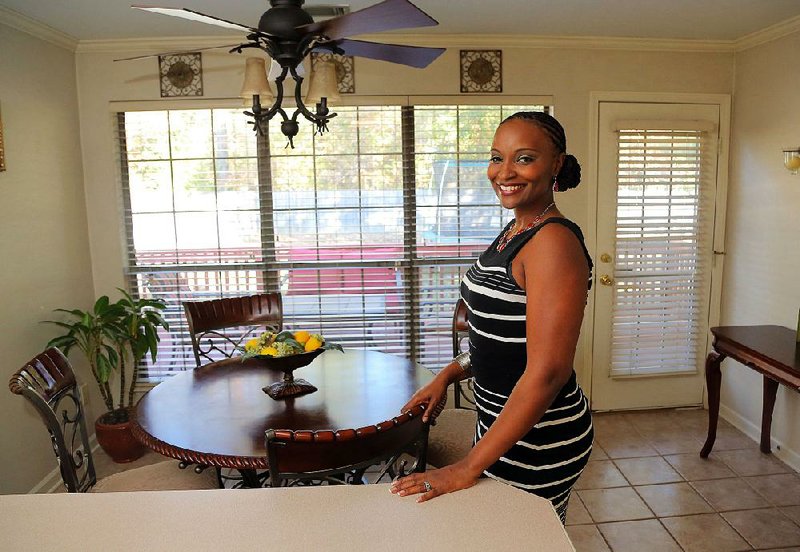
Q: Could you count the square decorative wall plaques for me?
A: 3